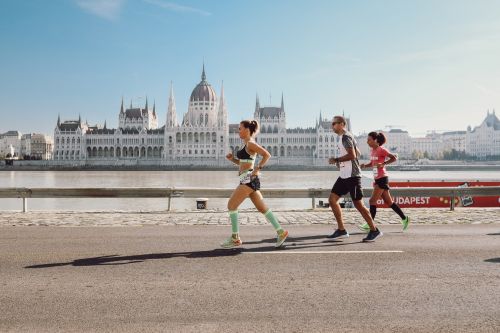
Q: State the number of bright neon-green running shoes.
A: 2